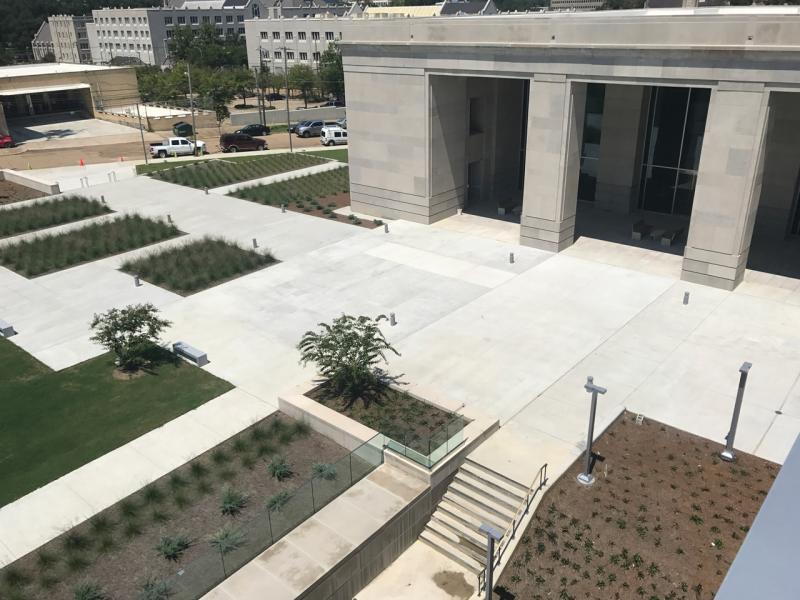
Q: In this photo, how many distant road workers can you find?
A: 0